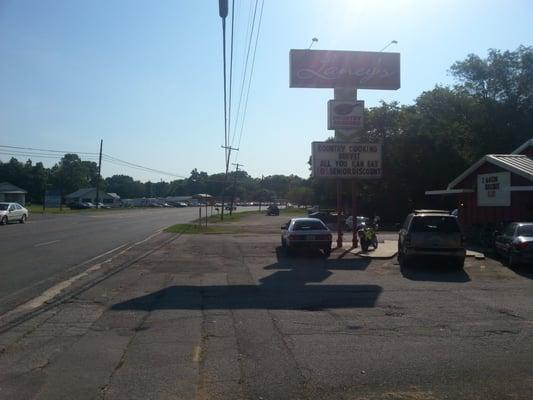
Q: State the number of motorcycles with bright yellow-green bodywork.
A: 1